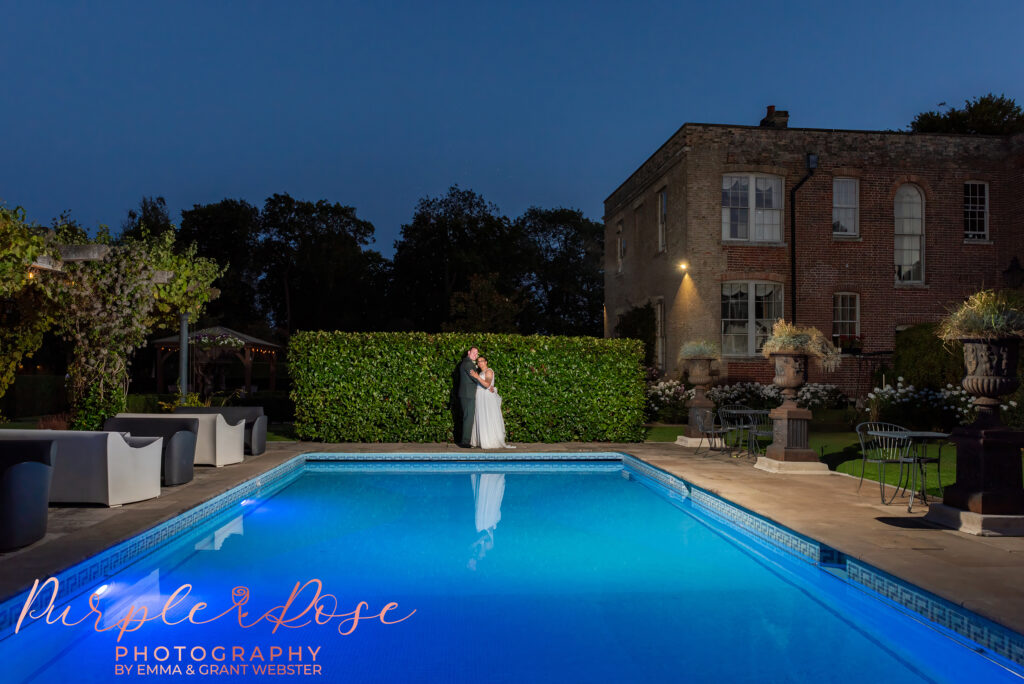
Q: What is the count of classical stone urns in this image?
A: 3